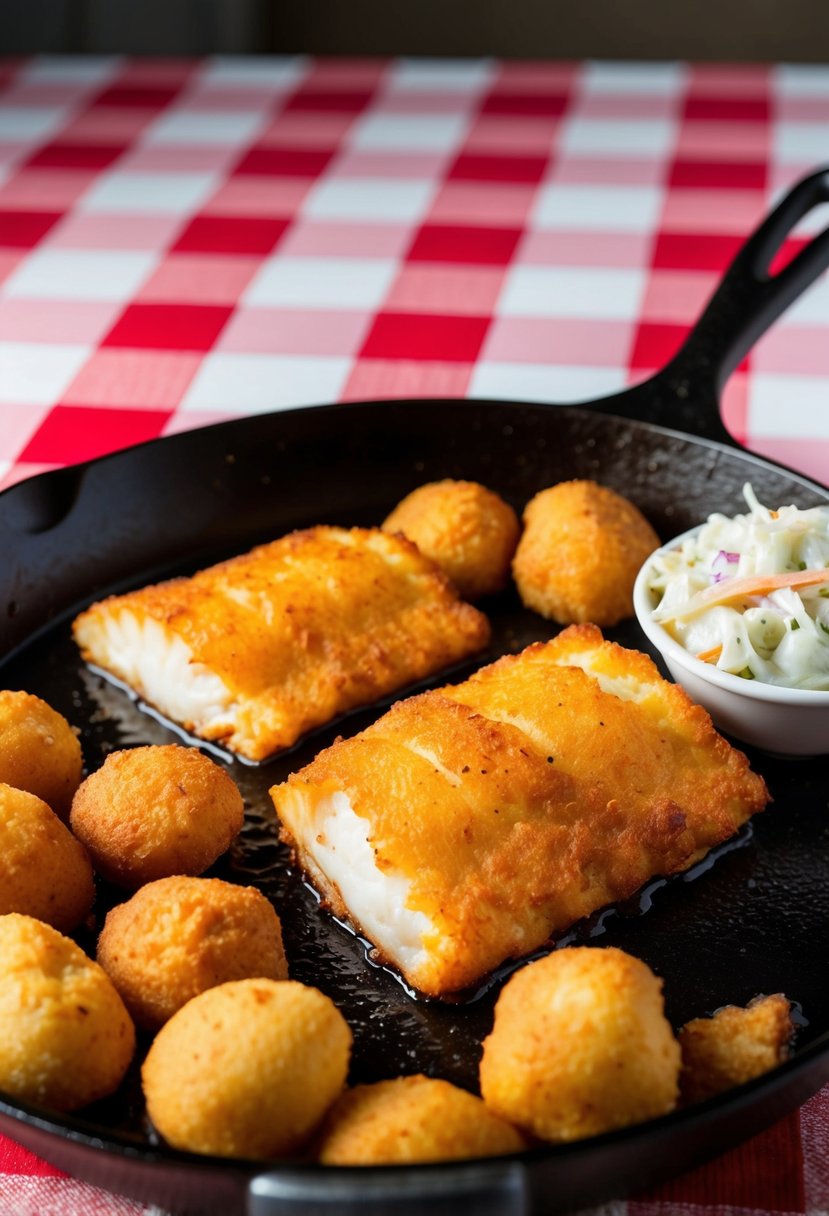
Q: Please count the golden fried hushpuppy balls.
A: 10